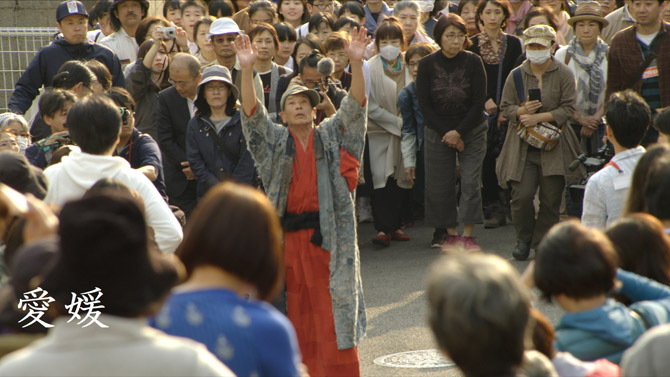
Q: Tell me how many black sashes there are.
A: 1